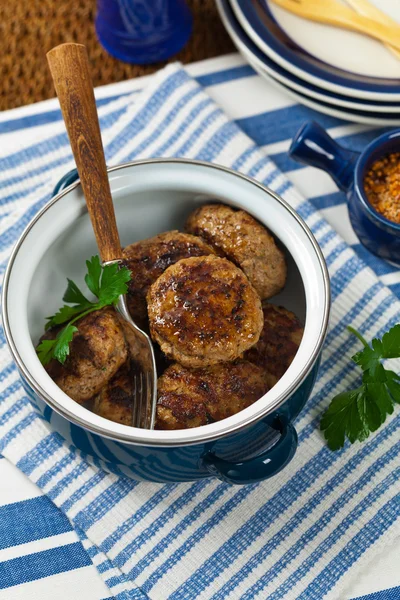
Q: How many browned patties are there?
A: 7